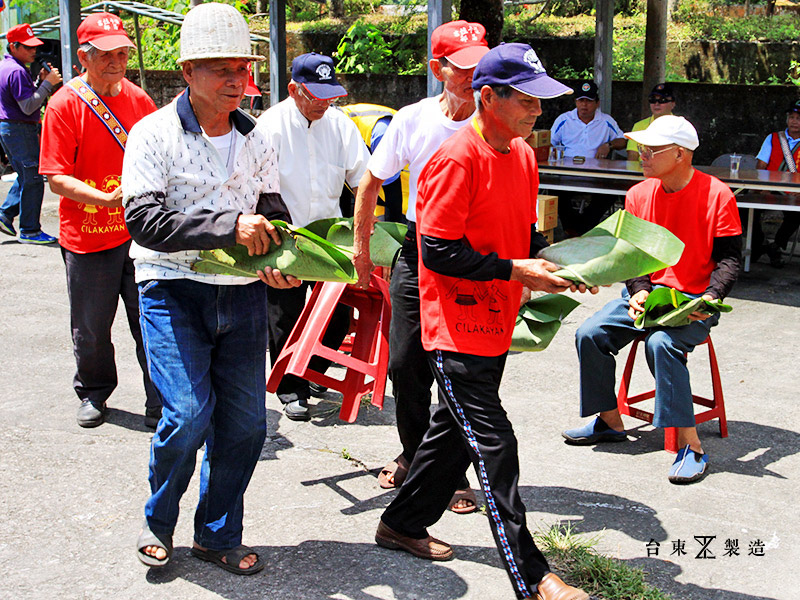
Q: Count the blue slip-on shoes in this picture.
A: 2